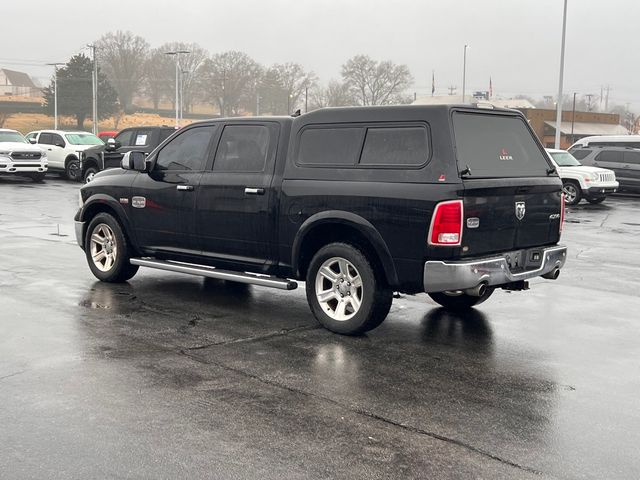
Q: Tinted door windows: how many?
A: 2